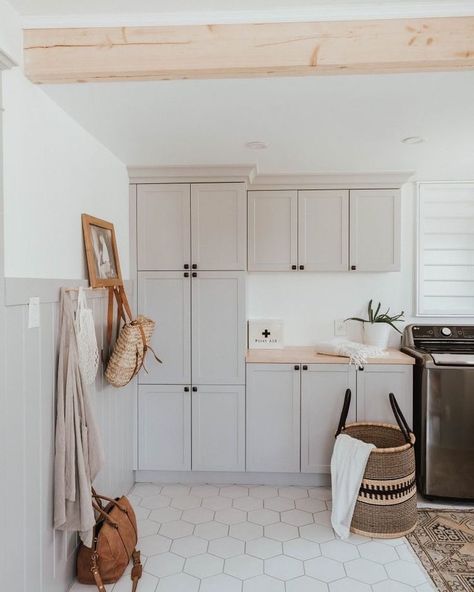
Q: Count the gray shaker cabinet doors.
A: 12